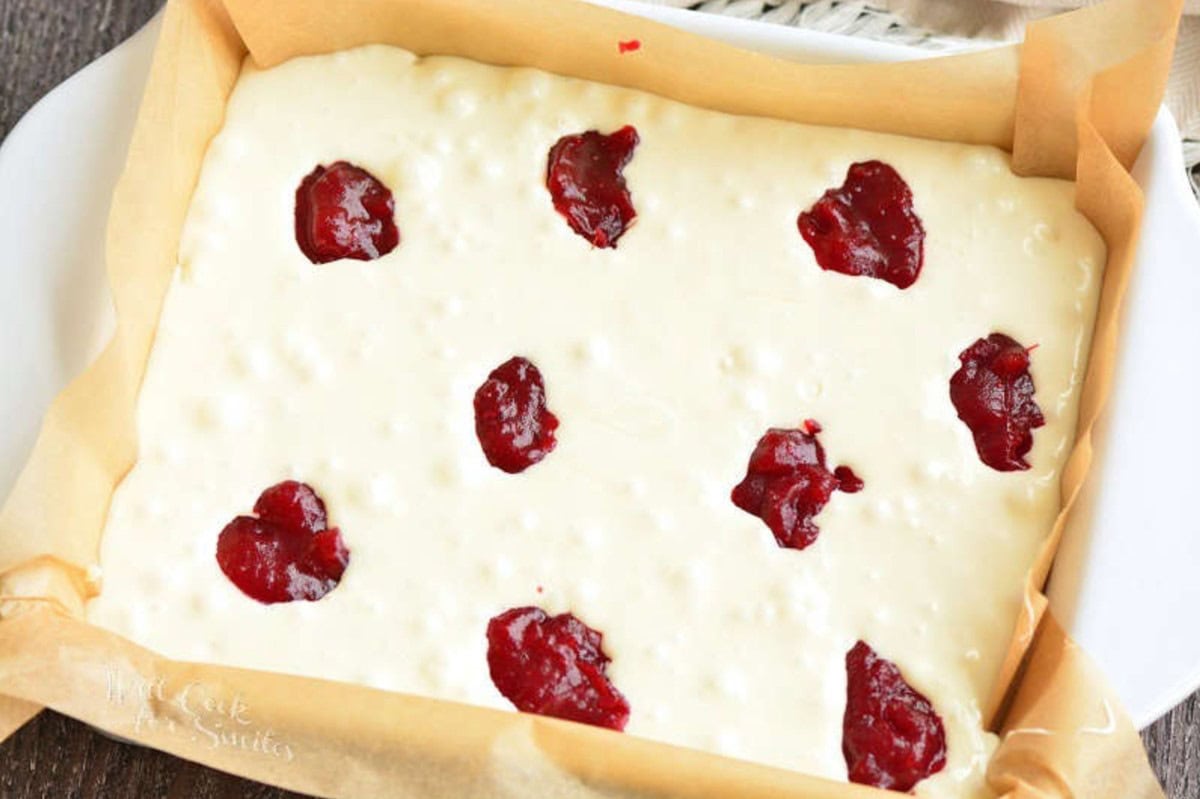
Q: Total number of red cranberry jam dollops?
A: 9